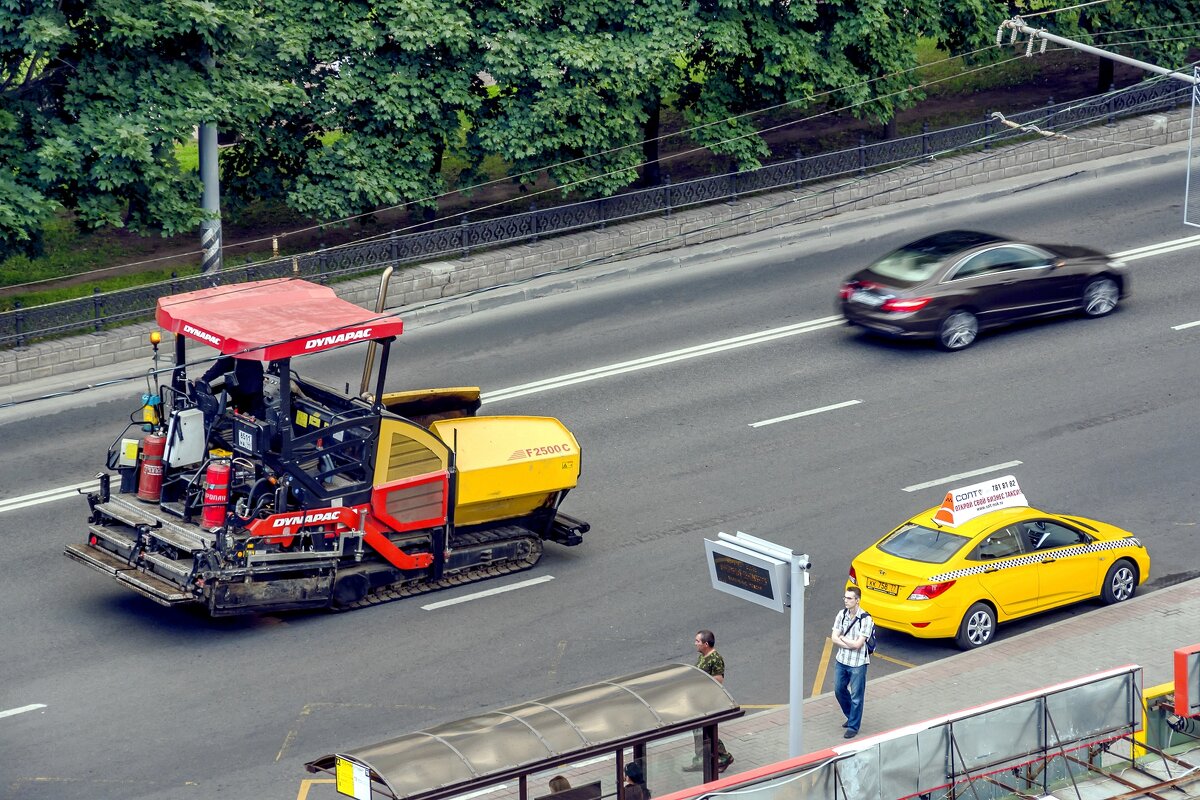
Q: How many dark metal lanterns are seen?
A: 0